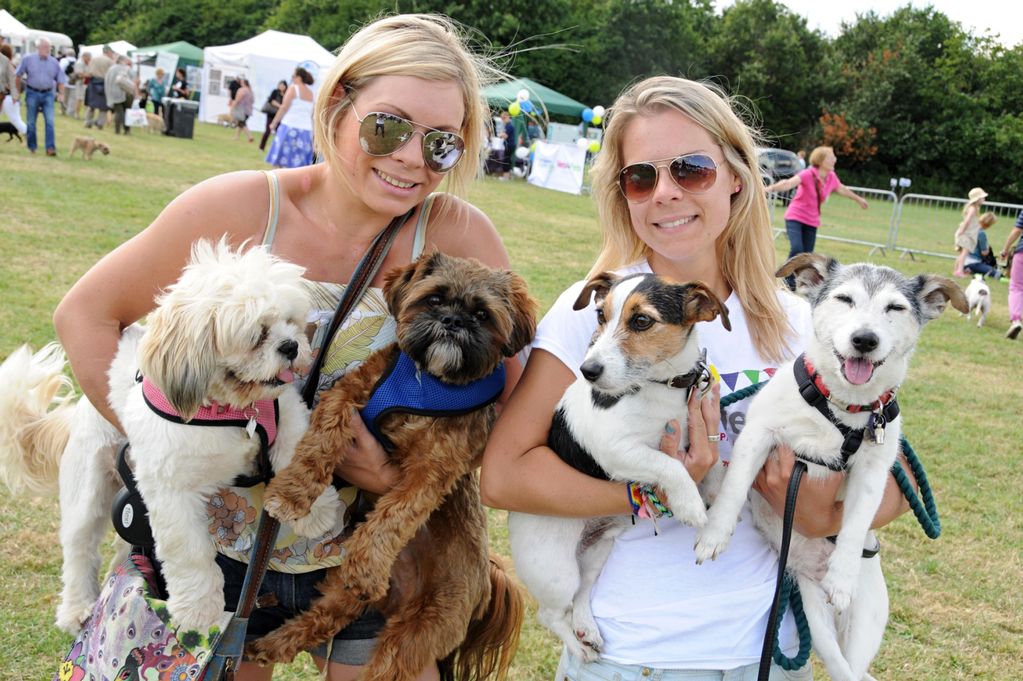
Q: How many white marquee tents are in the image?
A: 3